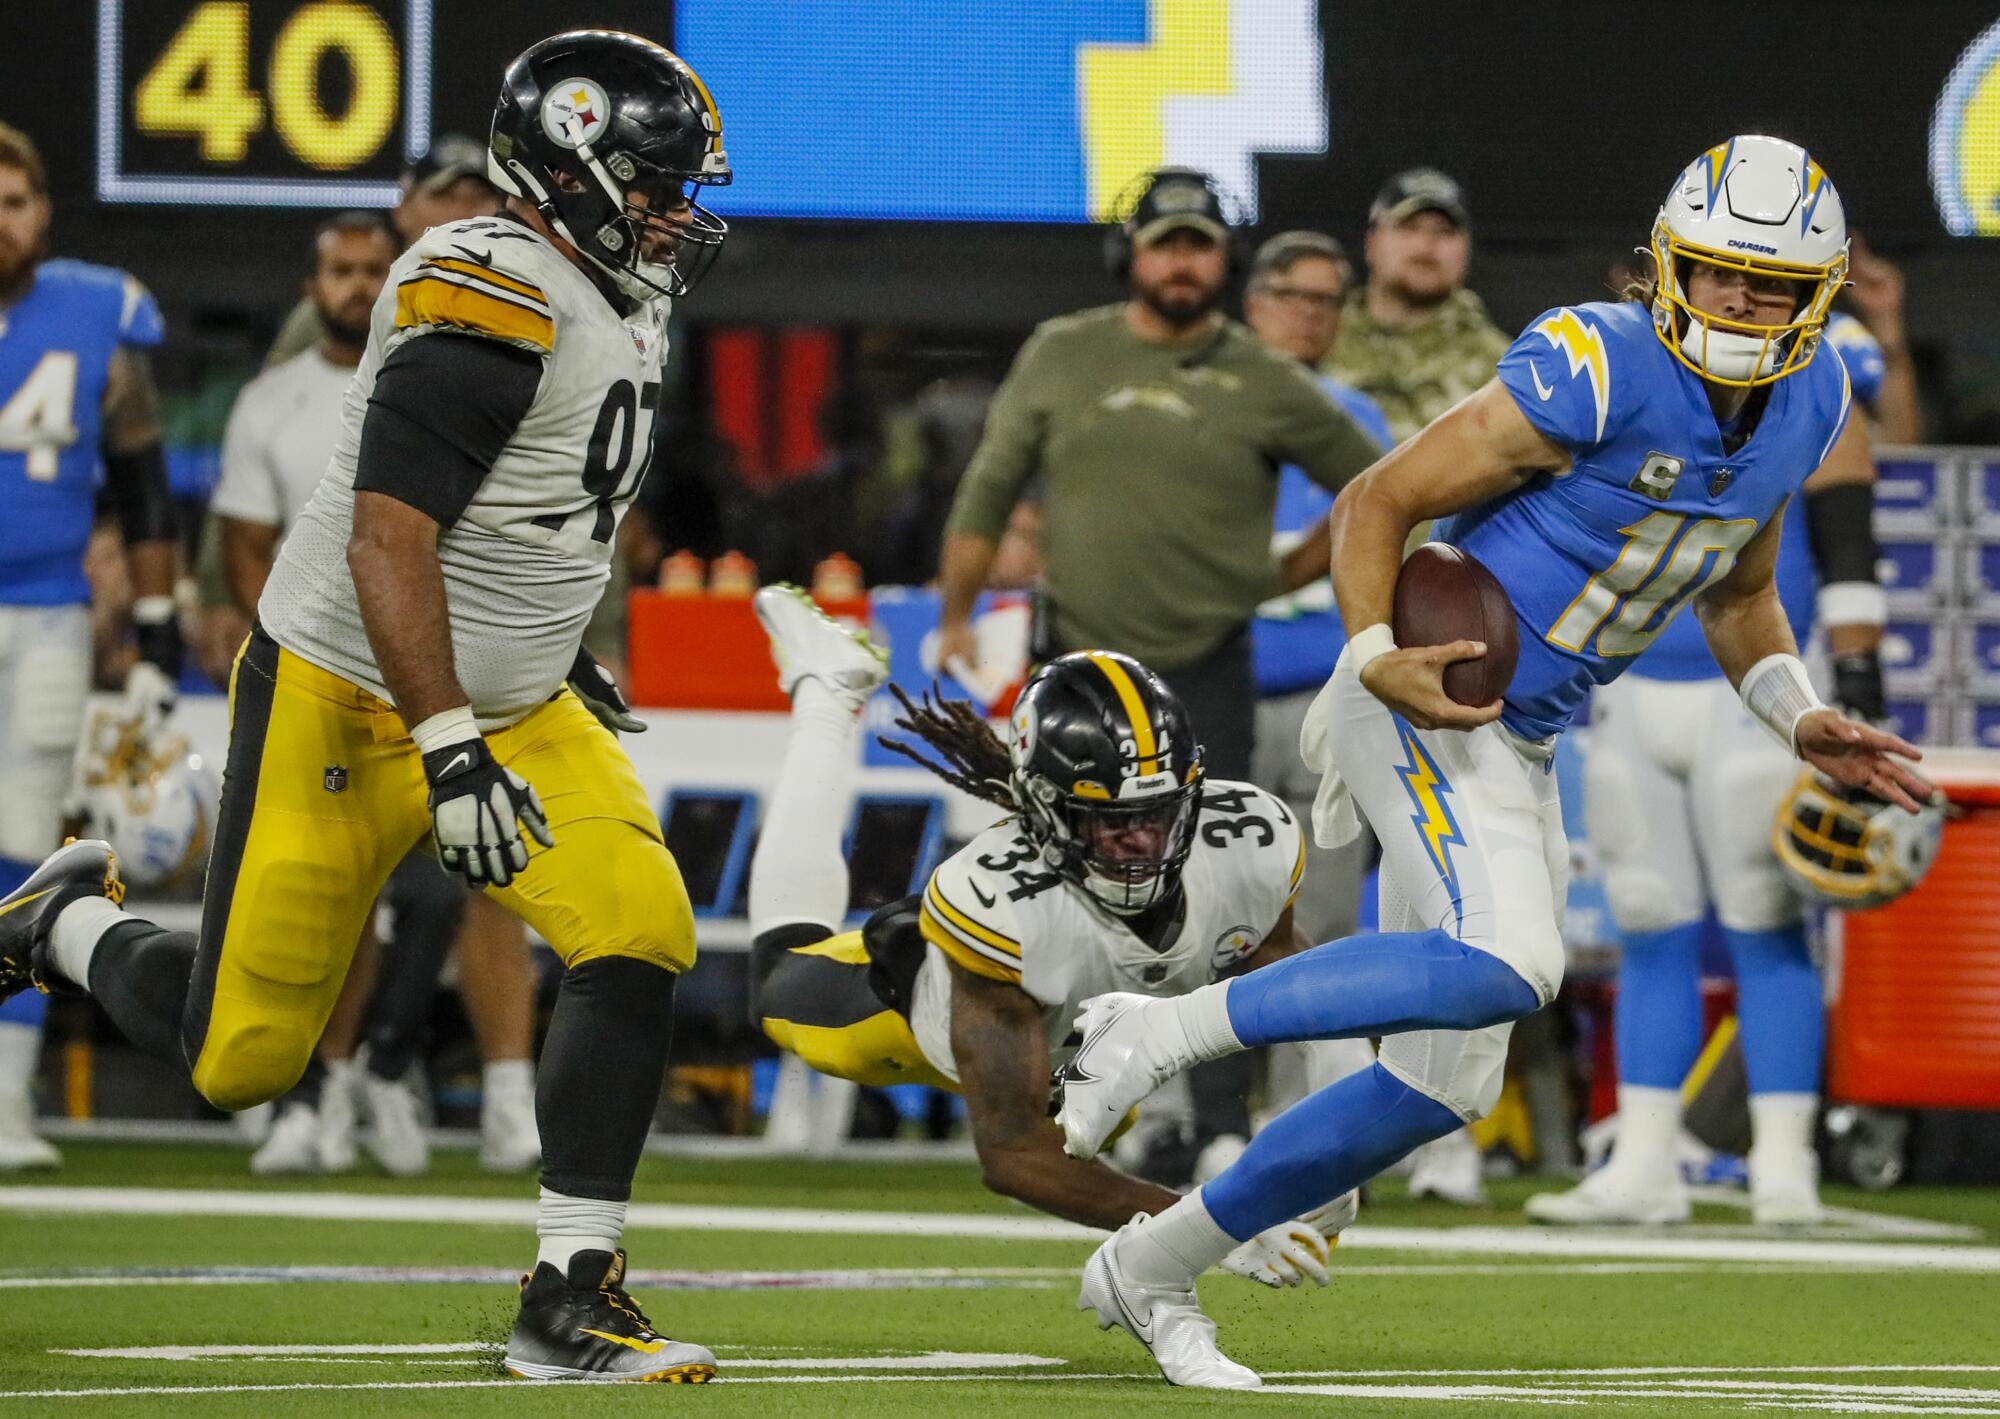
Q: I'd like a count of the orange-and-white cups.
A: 3